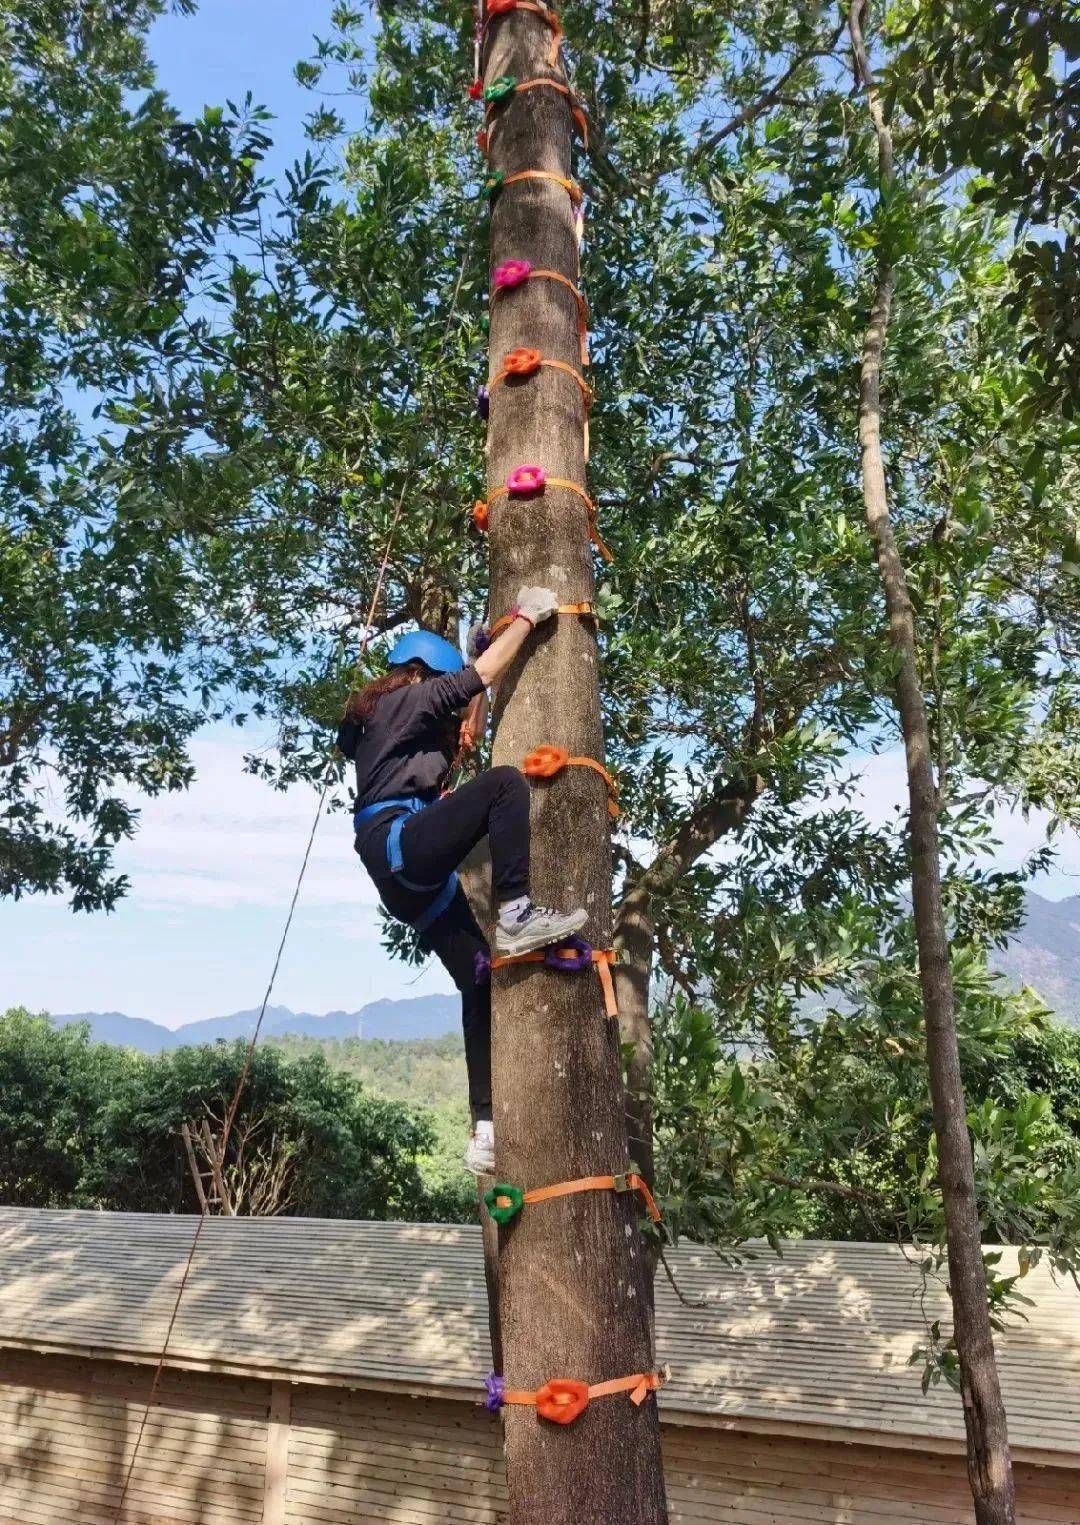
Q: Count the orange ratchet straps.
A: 11